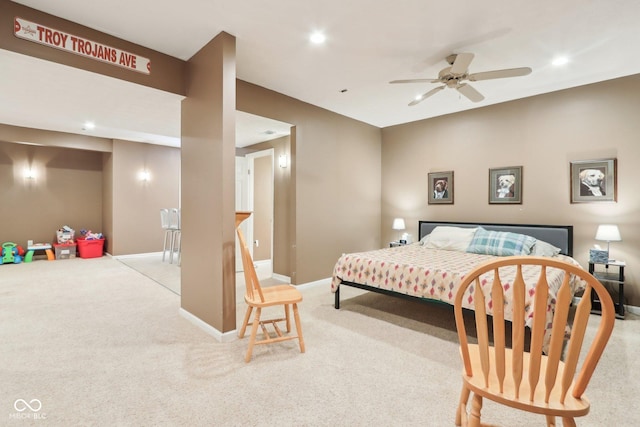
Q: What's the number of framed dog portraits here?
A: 3